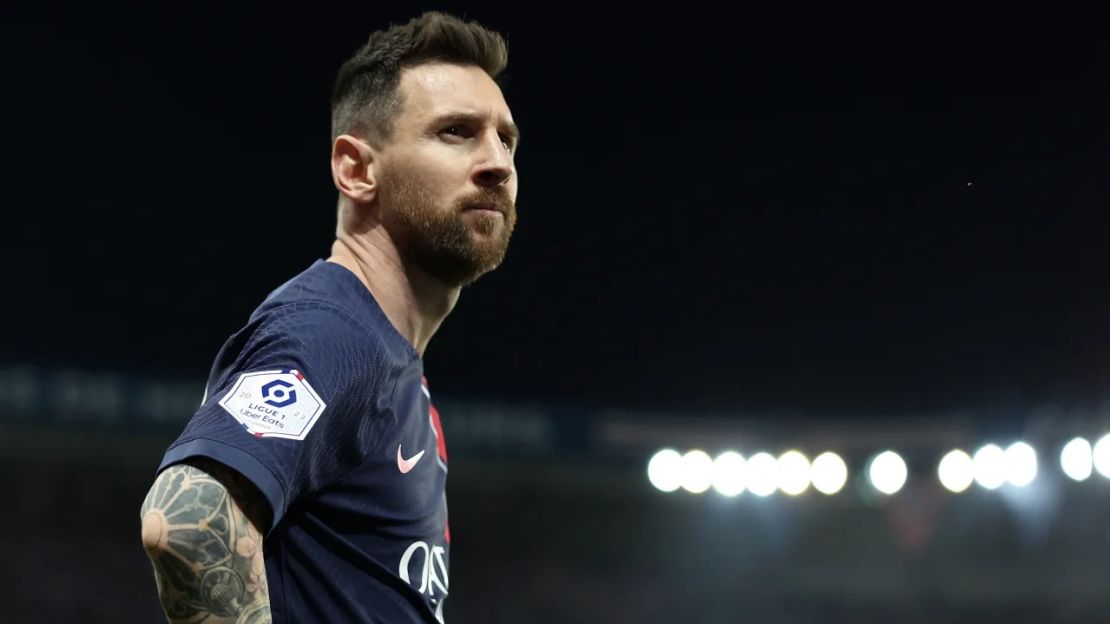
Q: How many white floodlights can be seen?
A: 12